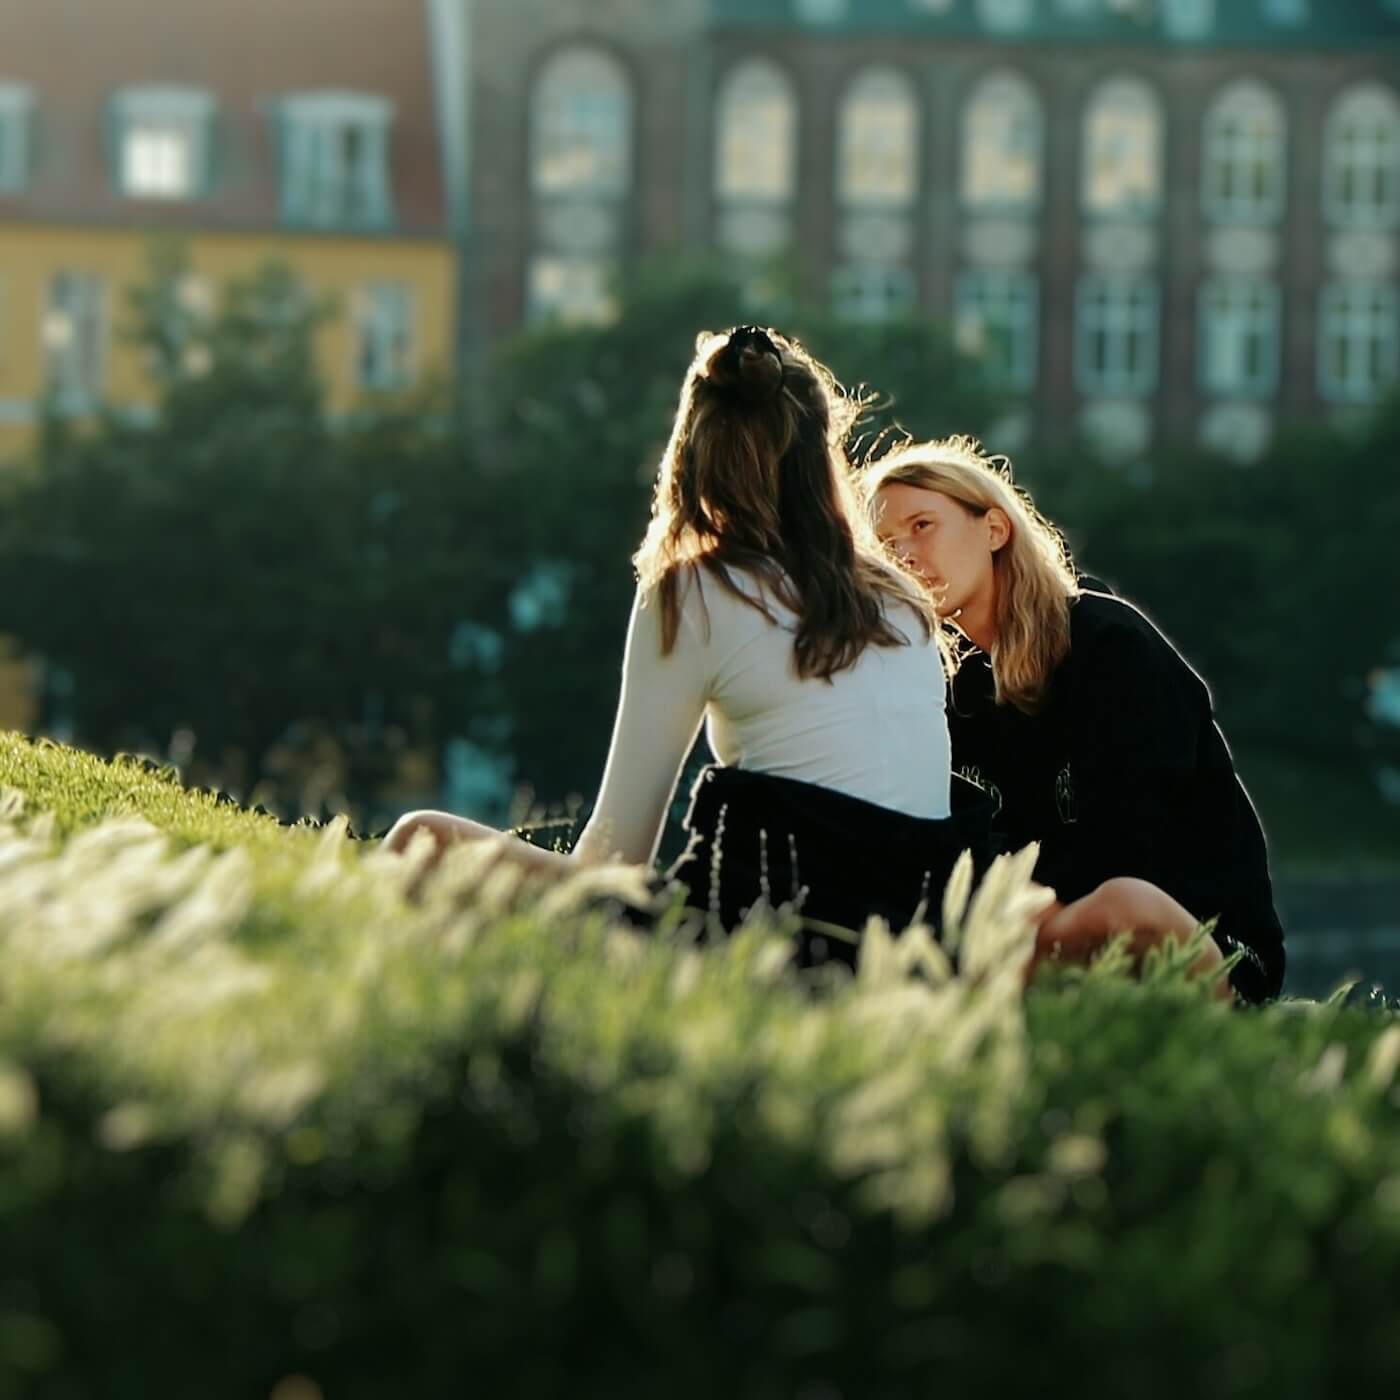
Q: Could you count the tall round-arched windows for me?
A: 7